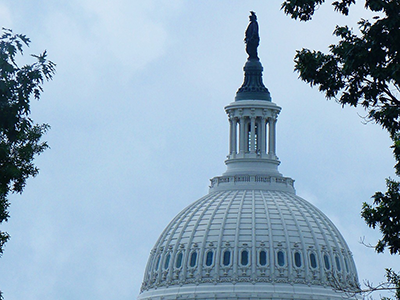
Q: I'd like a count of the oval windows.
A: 14